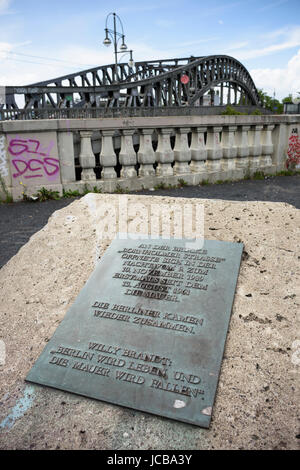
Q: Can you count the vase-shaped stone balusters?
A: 12